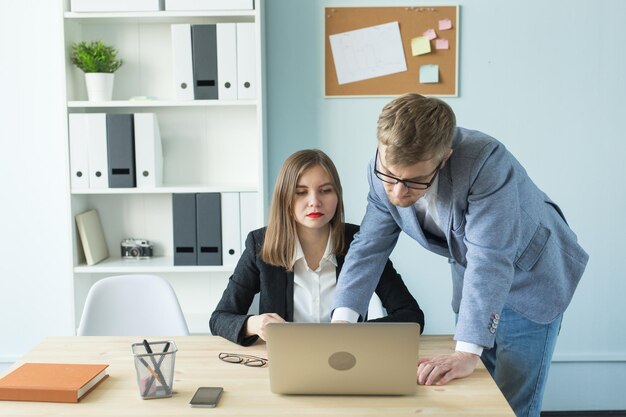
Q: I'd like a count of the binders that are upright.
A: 12